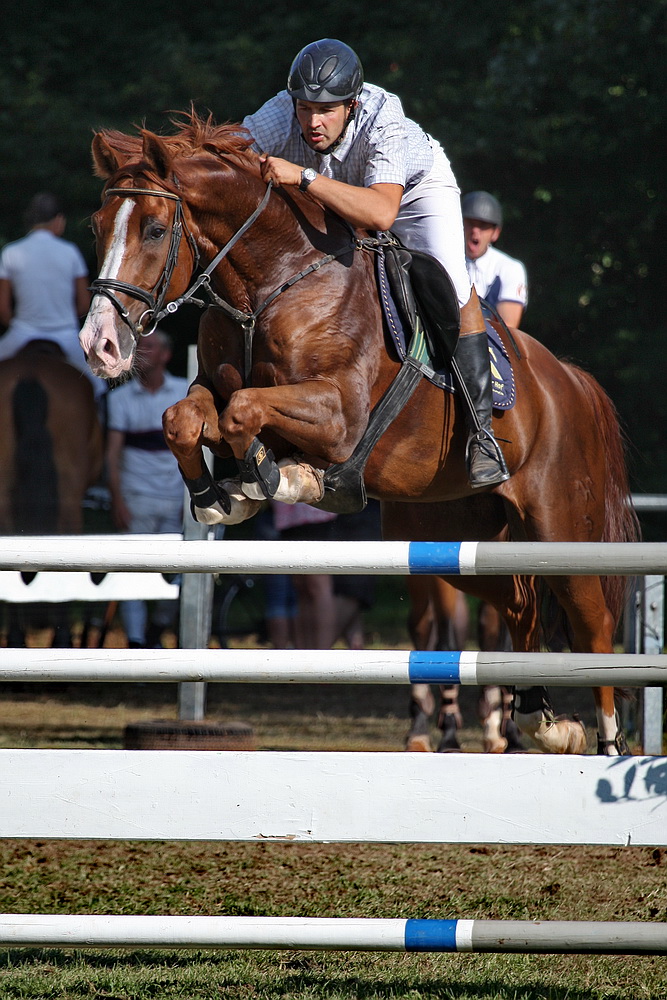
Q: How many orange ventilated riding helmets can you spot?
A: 0